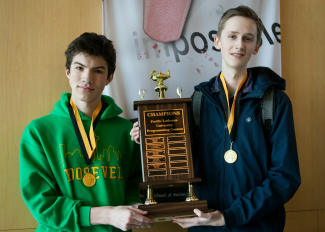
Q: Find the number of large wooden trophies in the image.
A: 1